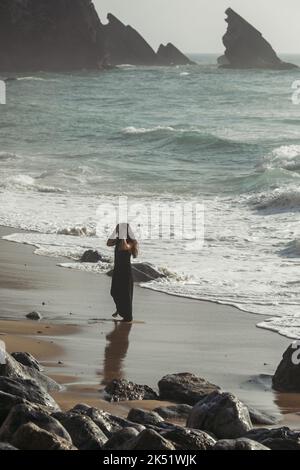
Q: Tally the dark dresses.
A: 1